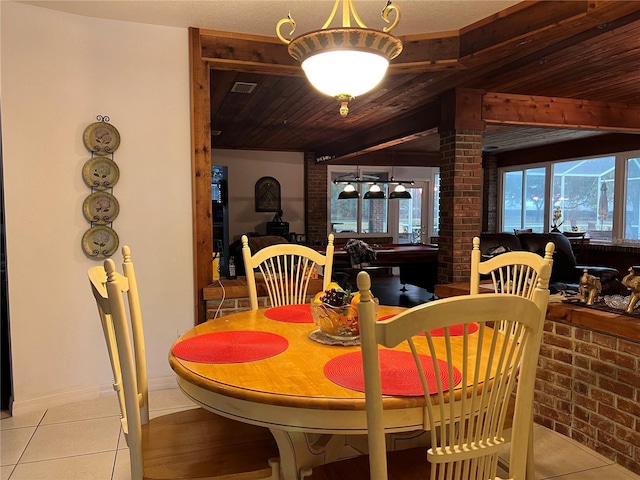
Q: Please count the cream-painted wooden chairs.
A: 4